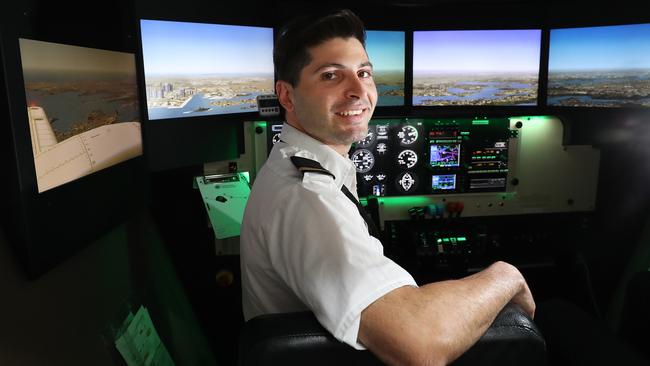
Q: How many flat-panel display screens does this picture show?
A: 5